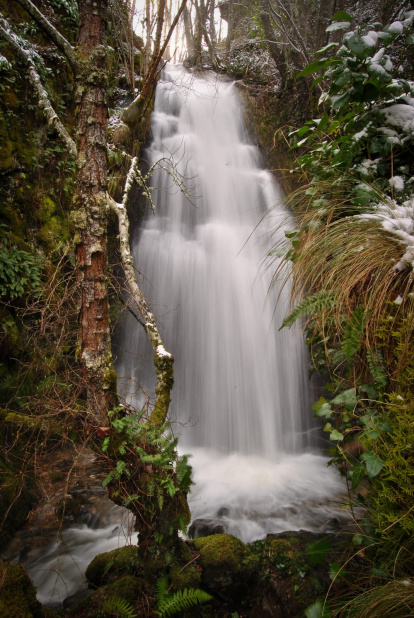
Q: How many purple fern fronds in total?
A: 0